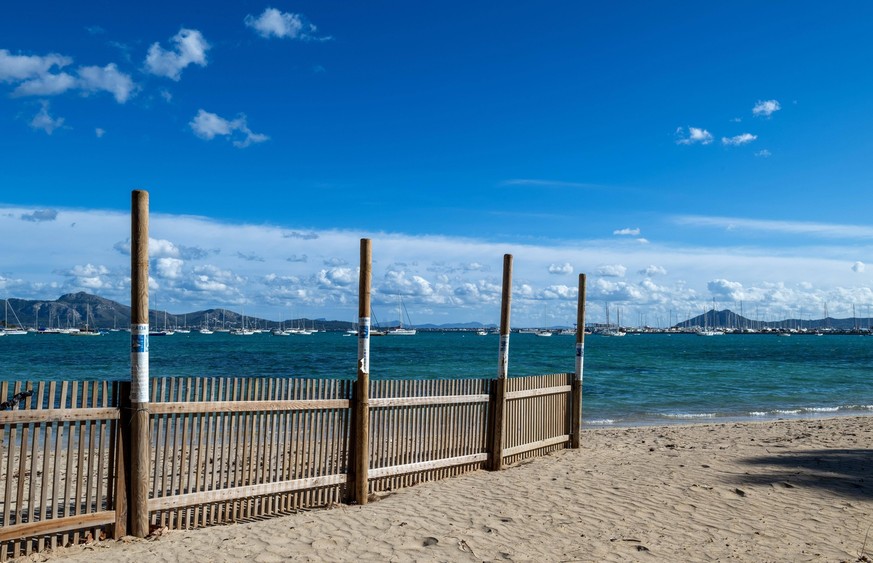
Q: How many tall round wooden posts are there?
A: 4